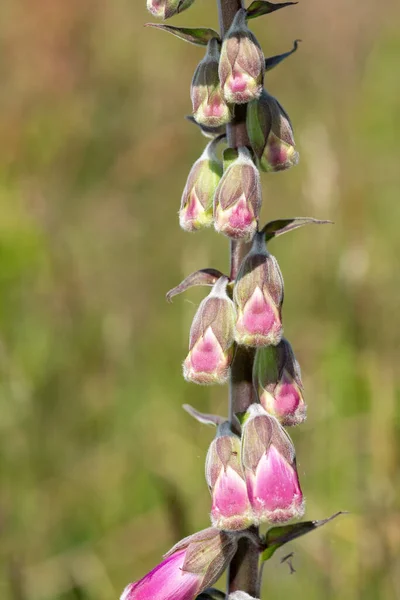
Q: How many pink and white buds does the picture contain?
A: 12